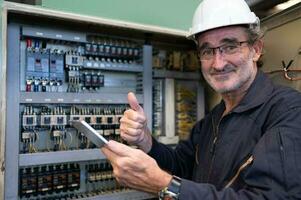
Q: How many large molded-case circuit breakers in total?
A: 2